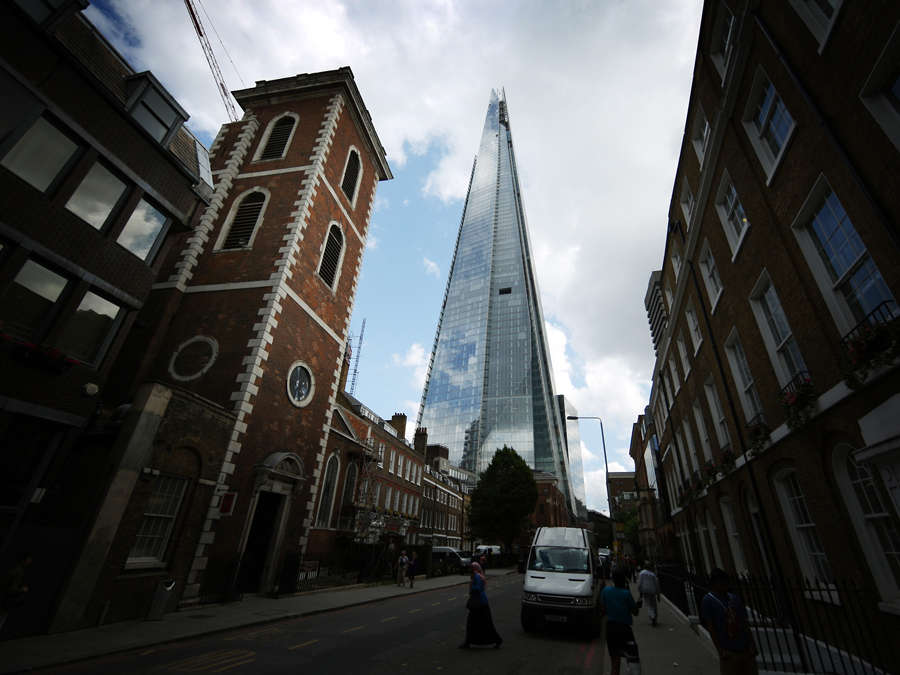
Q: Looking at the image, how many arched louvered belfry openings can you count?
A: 4